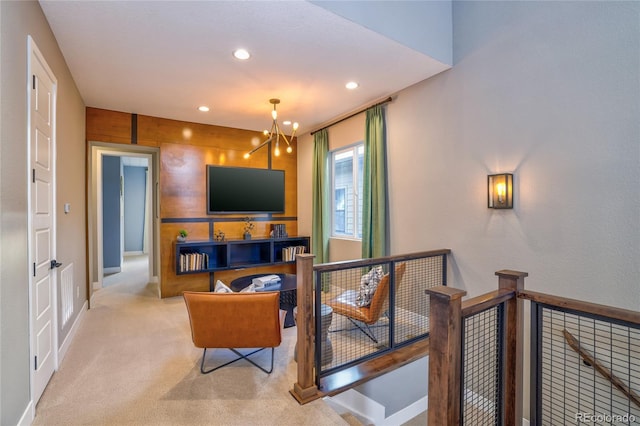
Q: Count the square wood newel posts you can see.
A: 3